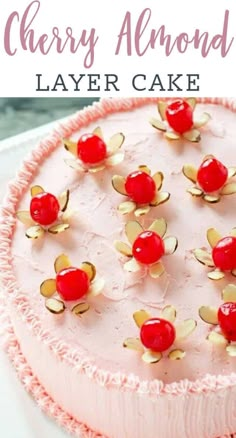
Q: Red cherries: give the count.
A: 10